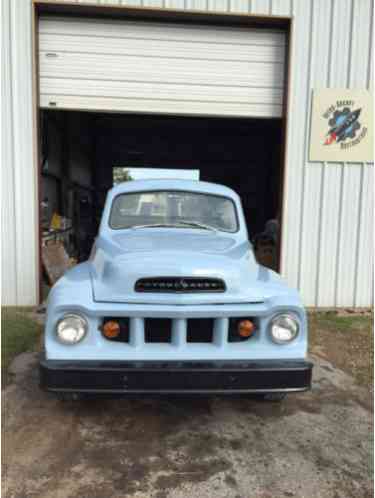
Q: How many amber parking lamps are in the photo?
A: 2